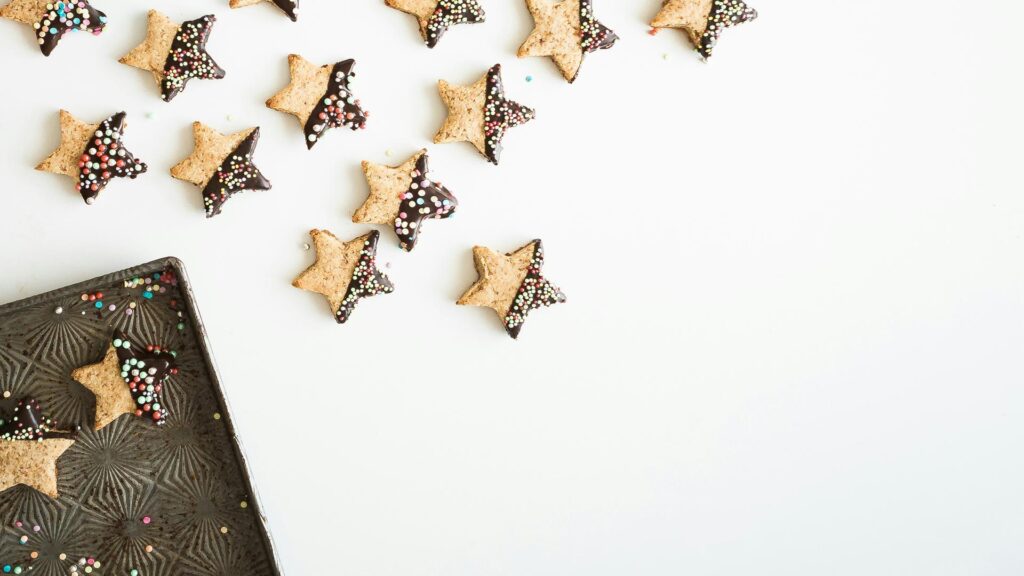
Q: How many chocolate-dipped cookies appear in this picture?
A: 15